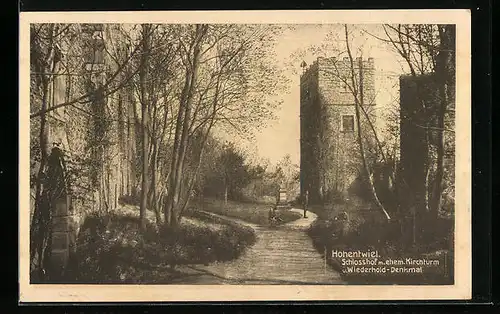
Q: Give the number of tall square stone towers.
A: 1